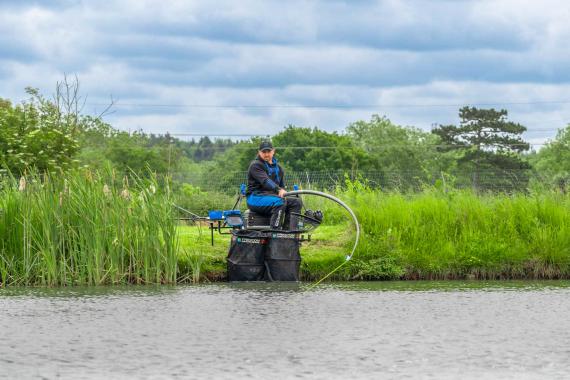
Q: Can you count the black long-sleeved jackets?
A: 1